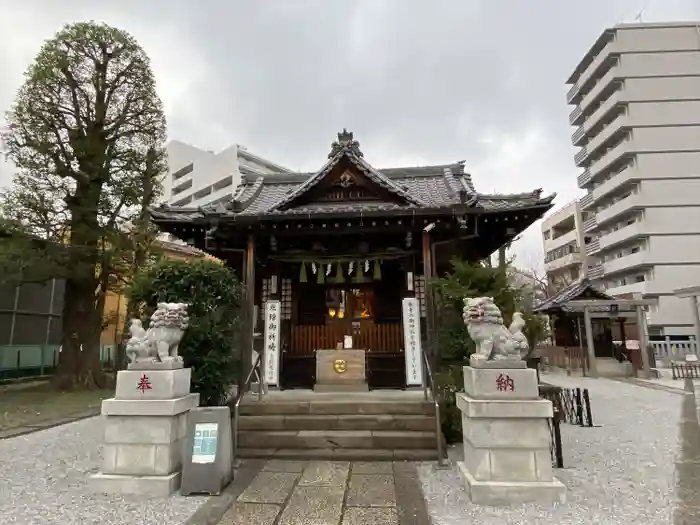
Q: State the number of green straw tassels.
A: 5